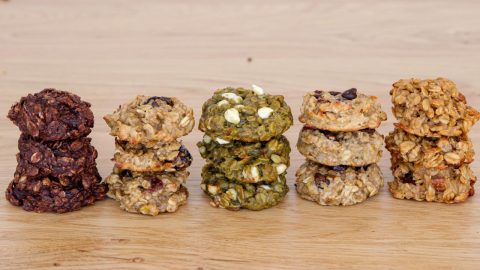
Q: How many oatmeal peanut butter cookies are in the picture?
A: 3